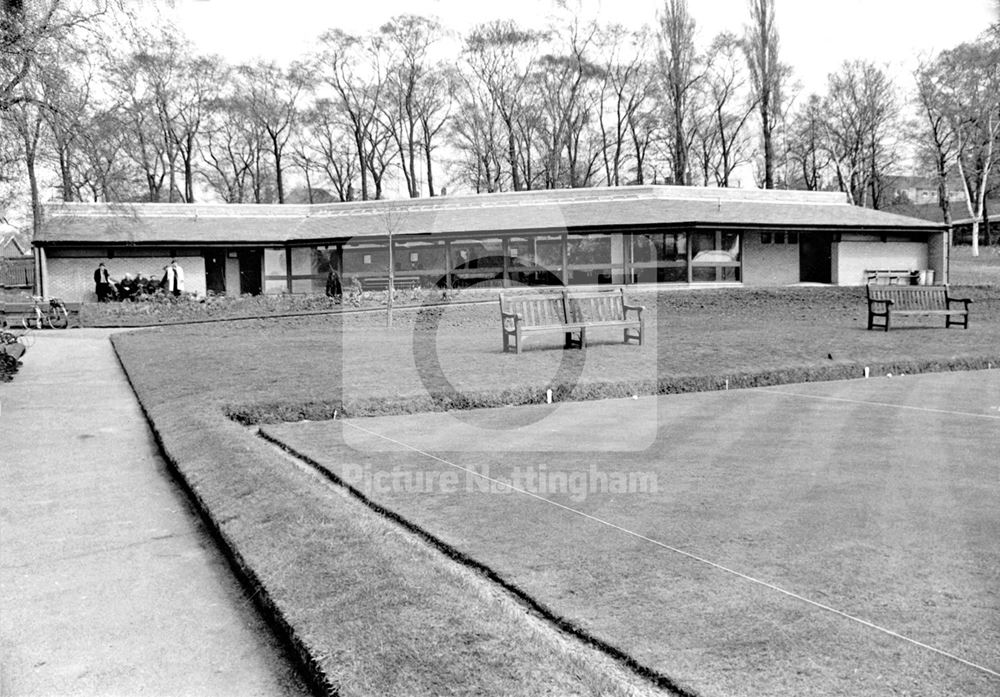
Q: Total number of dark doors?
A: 3